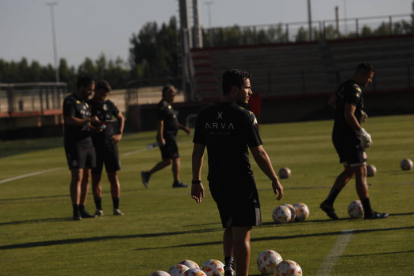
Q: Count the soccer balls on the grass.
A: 14